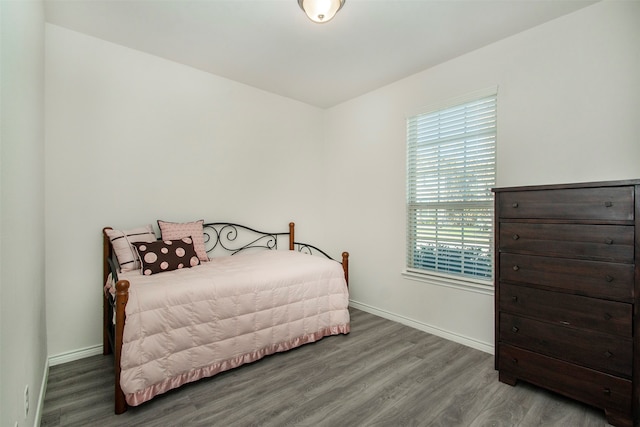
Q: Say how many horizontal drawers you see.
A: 6